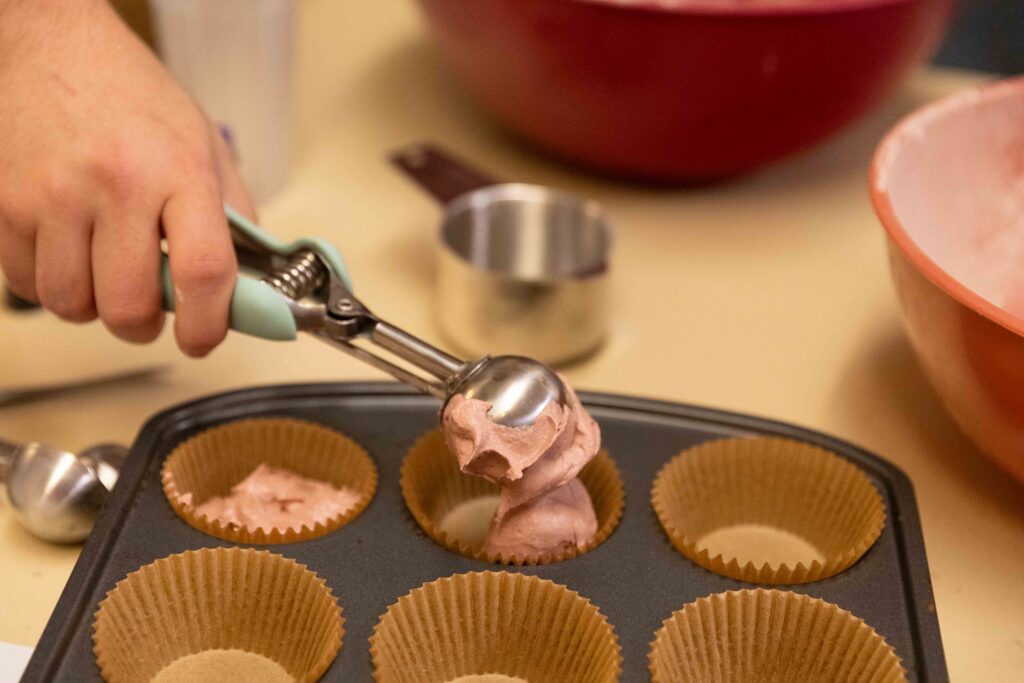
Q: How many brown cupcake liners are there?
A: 6